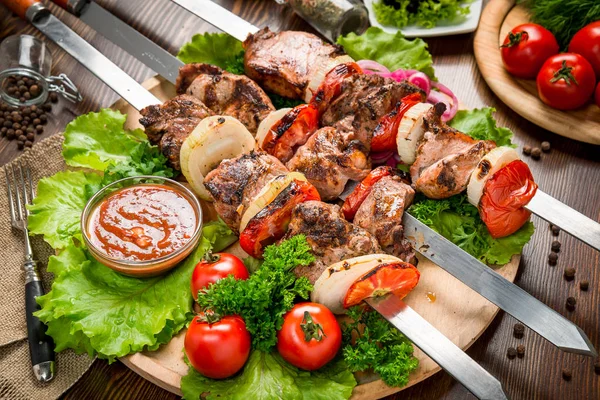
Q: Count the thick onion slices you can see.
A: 7